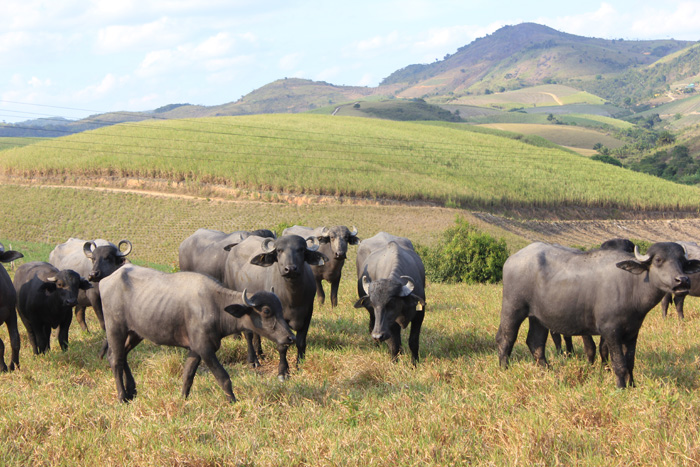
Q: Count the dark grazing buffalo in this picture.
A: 11